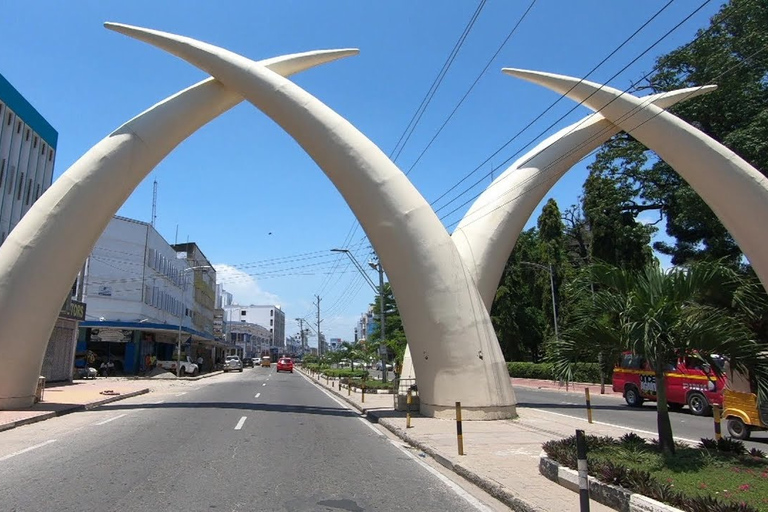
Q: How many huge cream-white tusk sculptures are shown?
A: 4